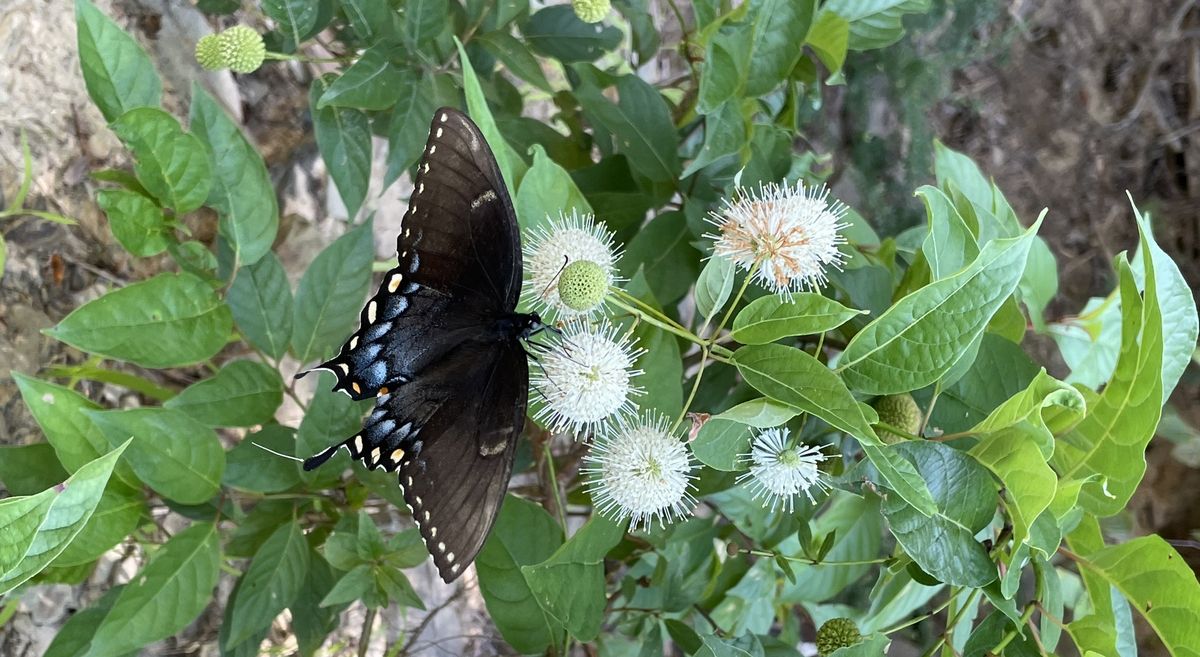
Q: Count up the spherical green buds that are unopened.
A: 6